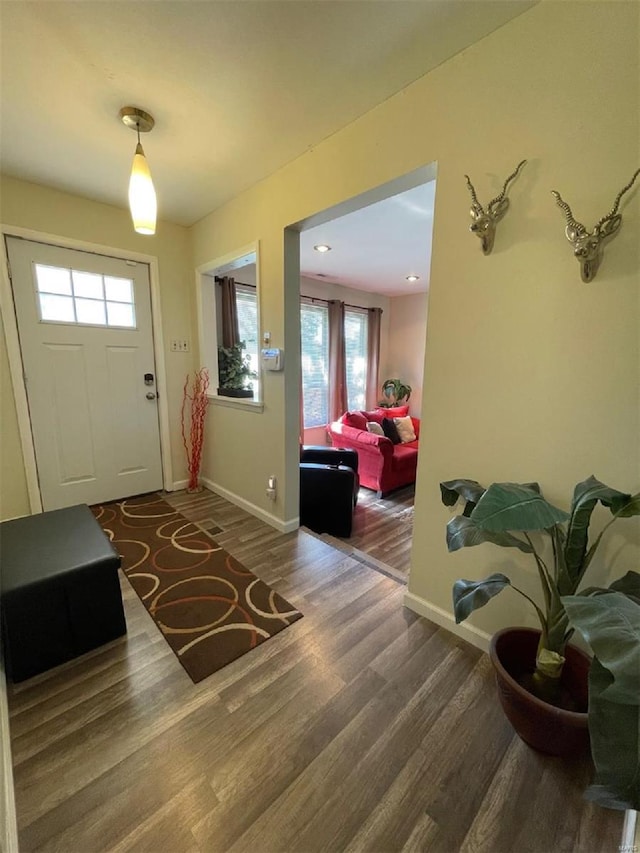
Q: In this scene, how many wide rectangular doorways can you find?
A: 1